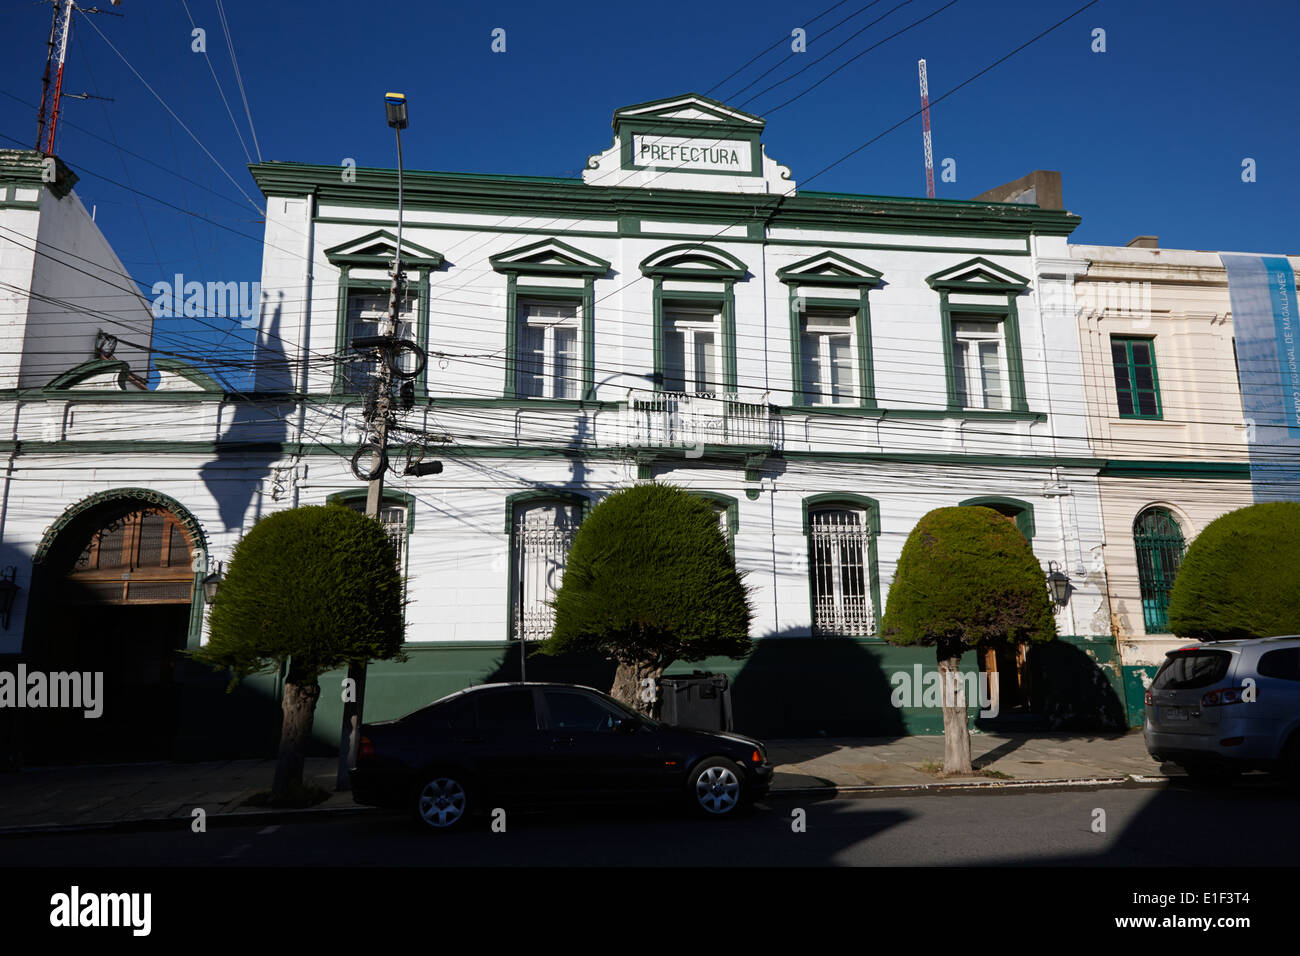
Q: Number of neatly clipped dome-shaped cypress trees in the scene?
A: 4